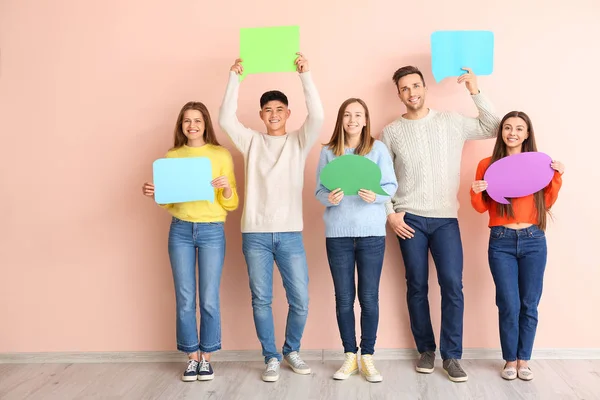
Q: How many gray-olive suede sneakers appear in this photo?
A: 2